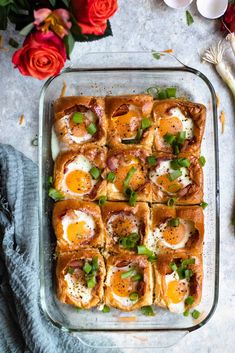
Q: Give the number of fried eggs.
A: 12